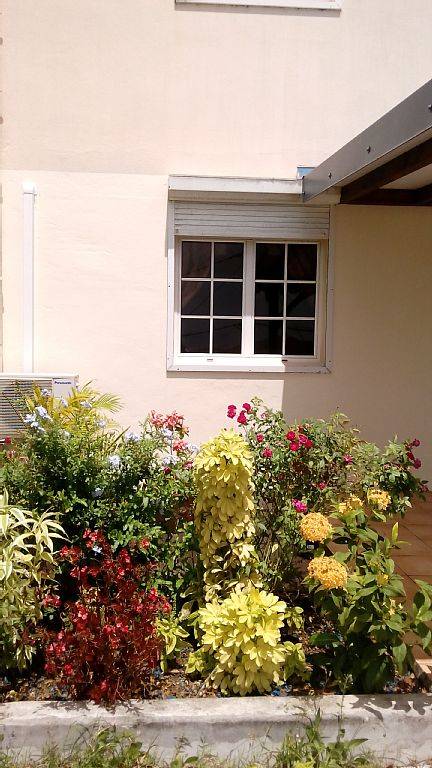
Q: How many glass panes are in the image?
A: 12